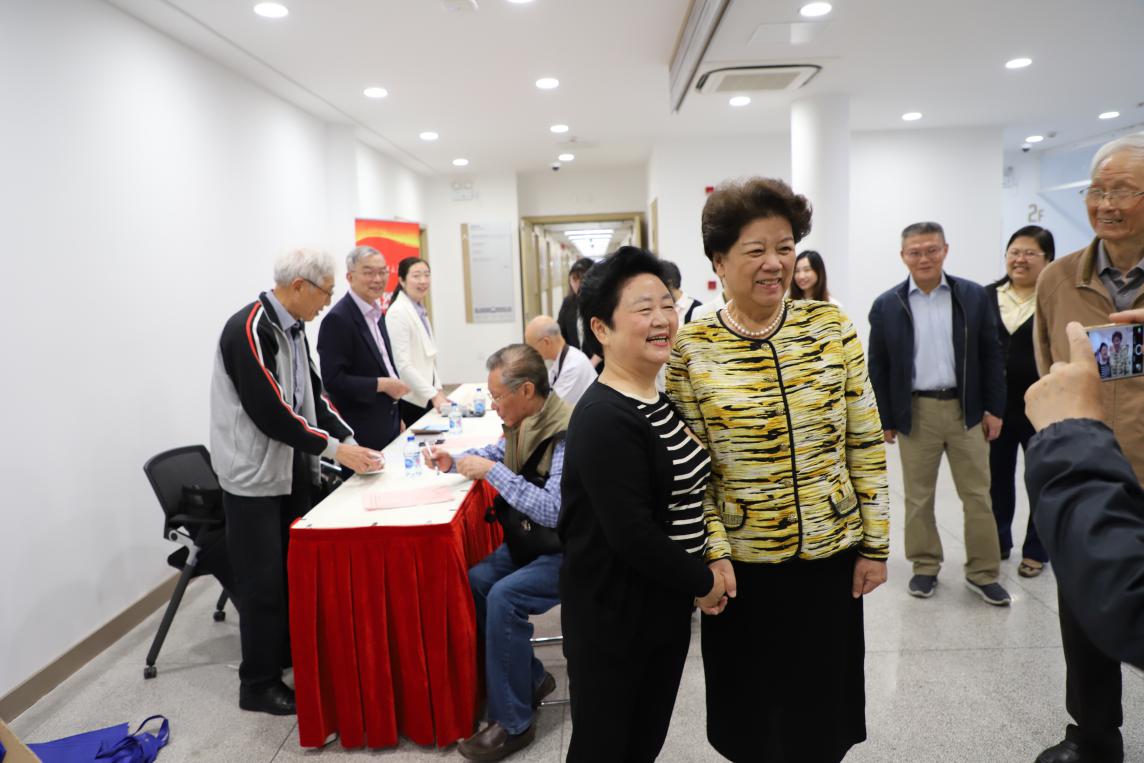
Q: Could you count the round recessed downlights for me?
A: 14